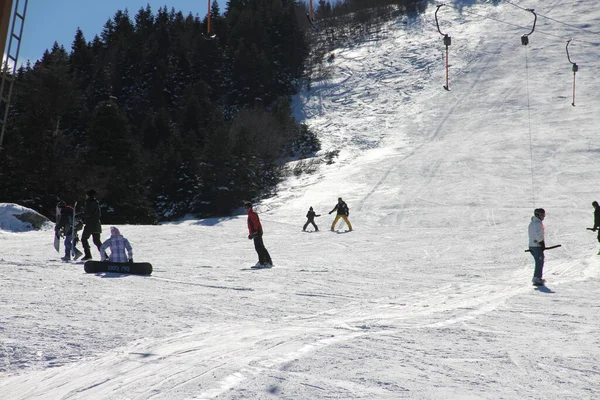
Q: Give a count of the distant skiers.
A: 2